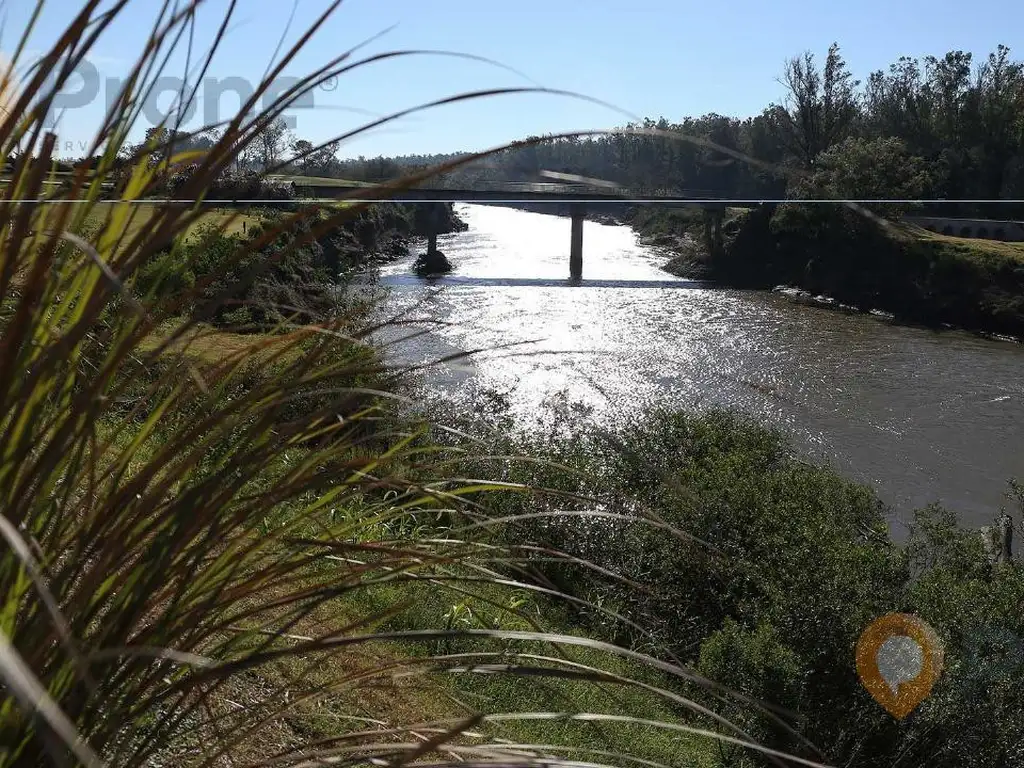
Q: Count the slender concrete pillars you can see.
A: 3